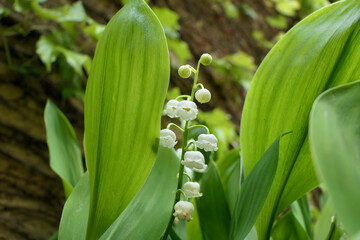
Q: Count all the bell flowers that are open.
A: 7